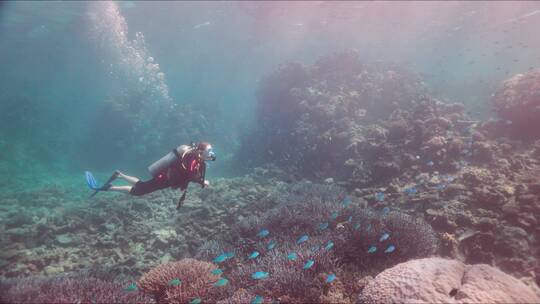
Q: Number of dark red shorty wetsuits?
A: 1